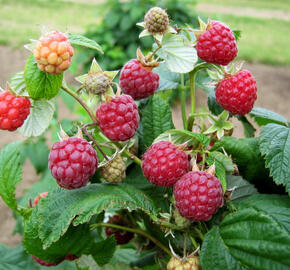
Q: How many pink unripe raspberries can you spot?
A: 1